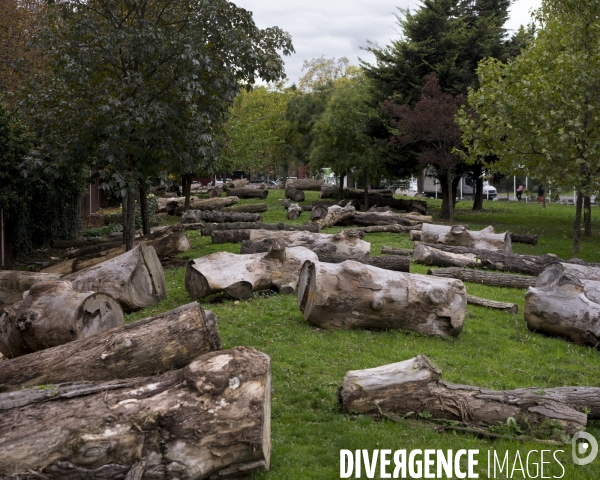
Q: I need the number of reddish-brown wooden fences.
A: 1